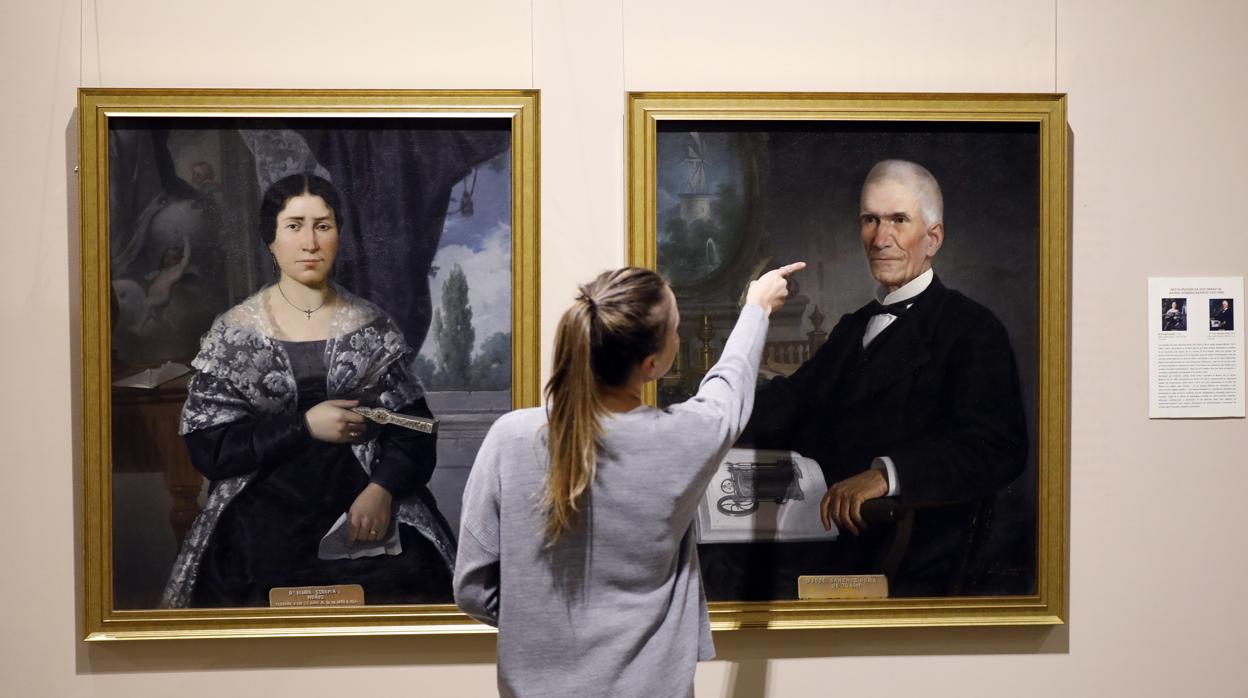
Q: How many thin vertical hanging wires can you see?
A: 4